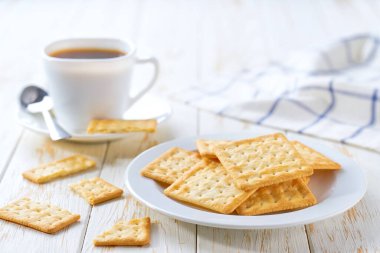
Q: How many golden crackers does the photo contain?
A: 11